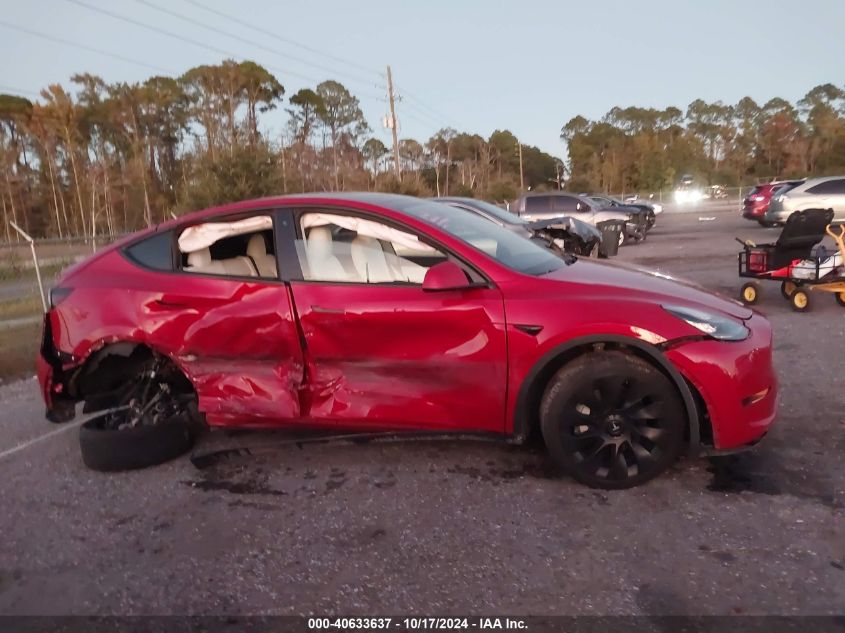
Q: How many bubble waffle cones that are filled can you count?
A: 0